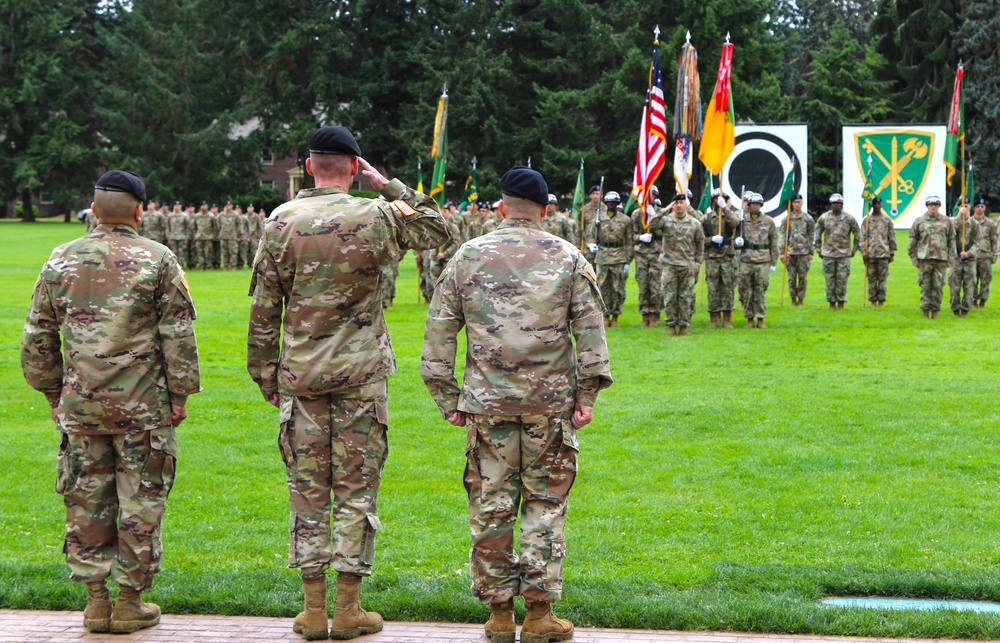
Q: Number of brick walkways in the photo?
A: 1